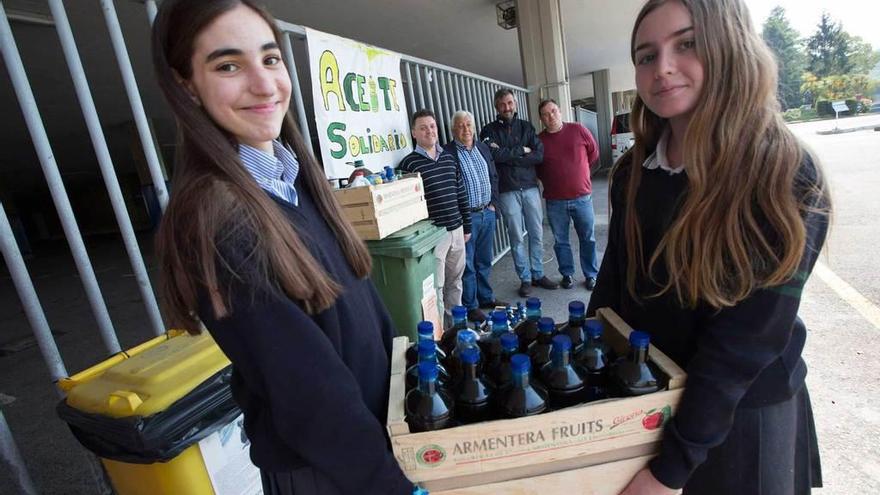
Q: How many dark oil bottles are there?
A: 15